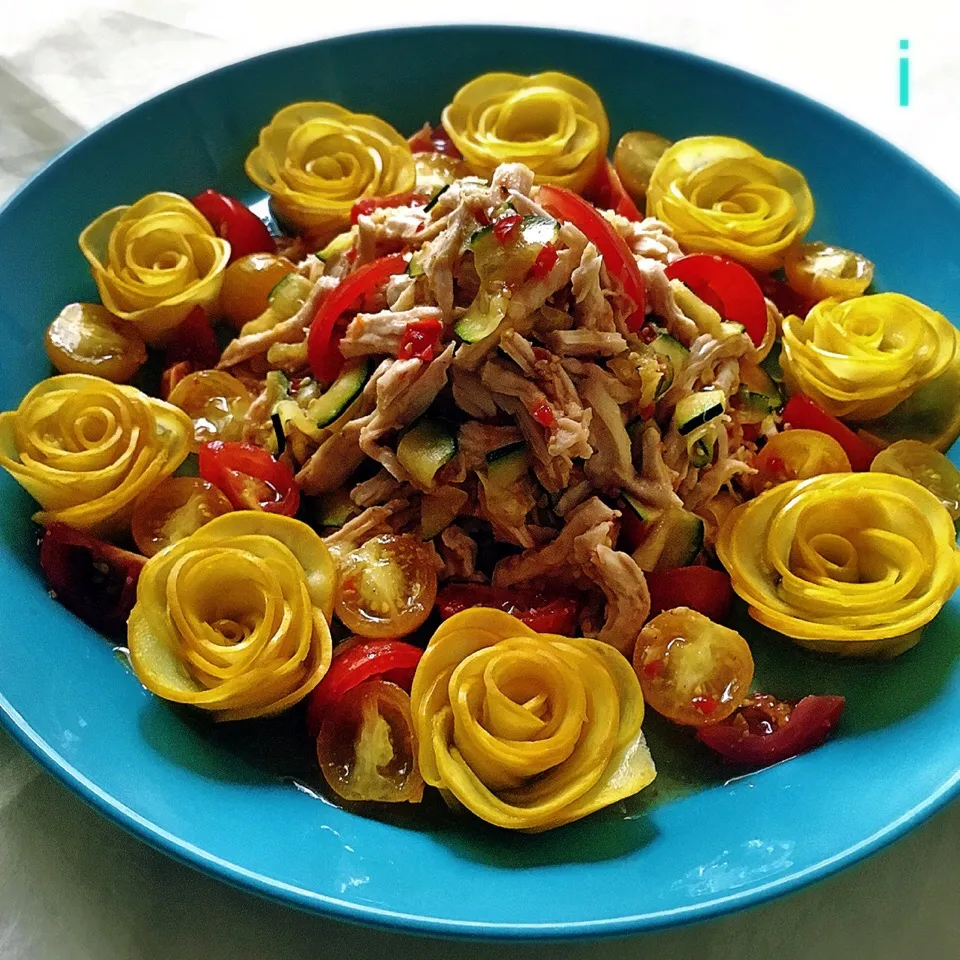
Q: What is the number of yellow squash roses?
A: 9